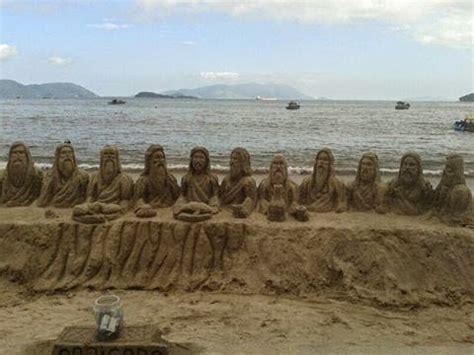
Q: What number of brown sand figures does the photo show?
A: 11